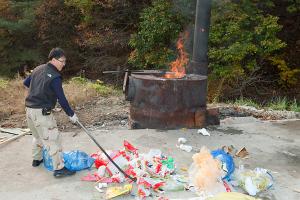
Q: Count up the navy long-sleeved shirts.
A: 1